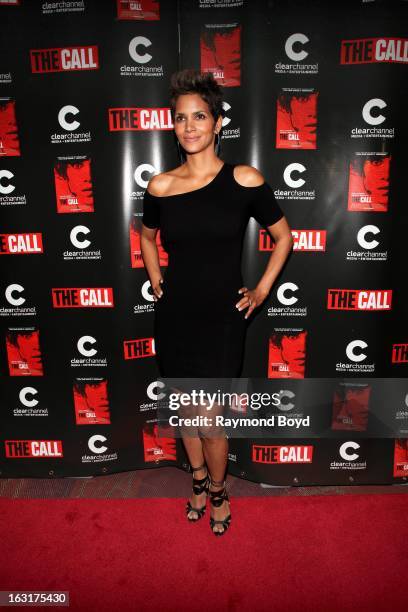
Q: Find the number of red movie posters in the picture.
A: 13